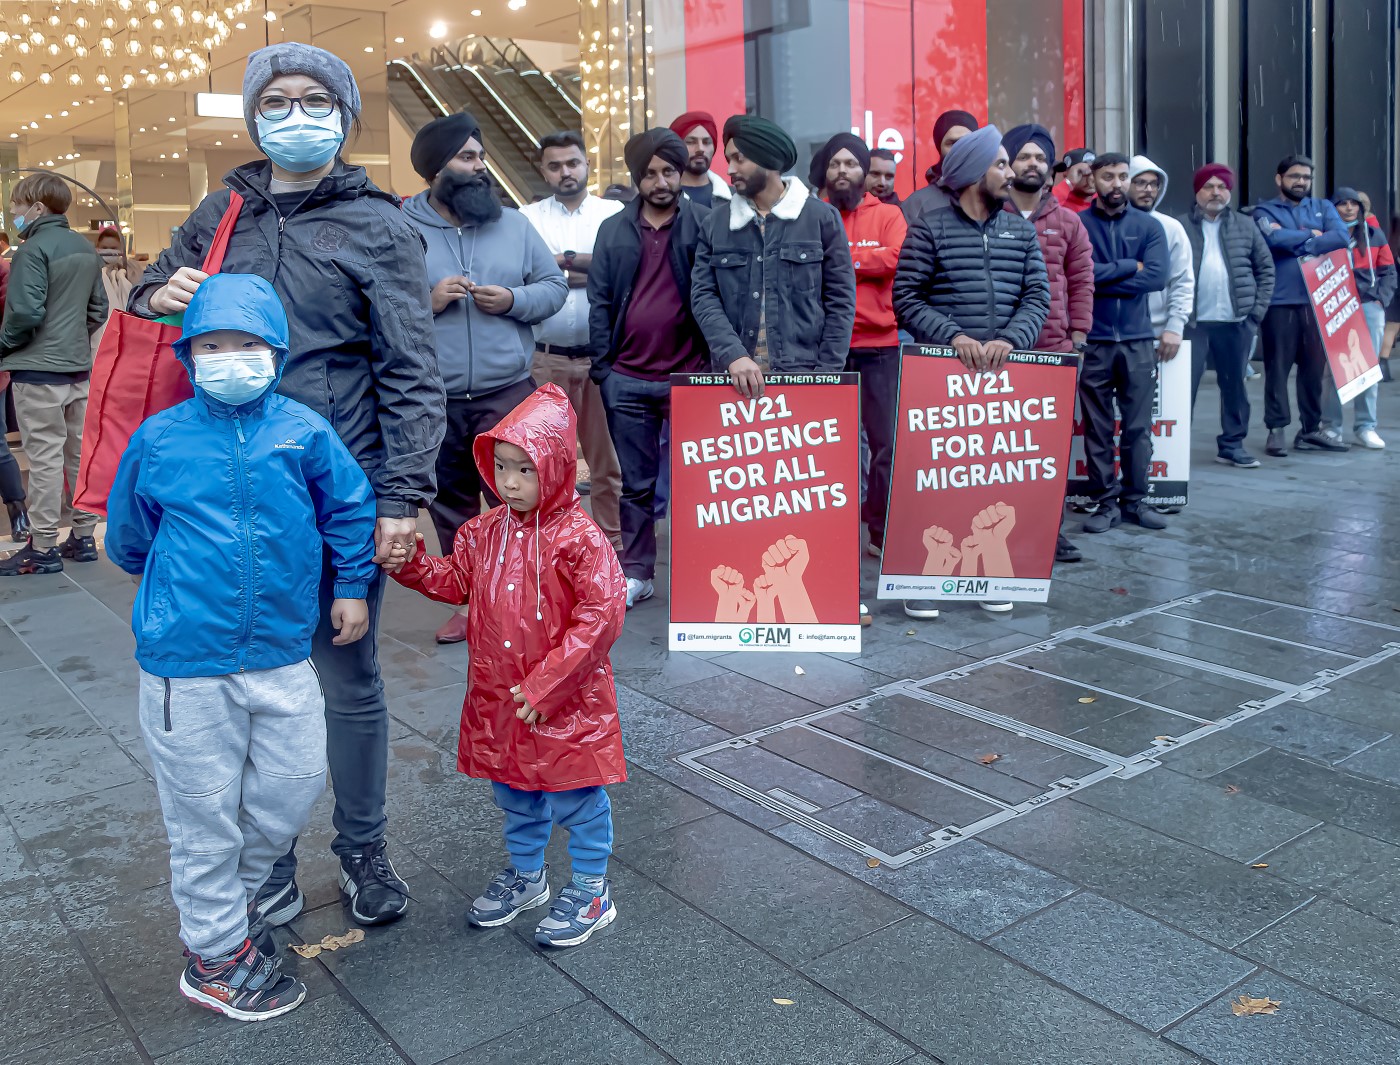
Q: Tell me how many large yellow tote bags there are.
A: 0